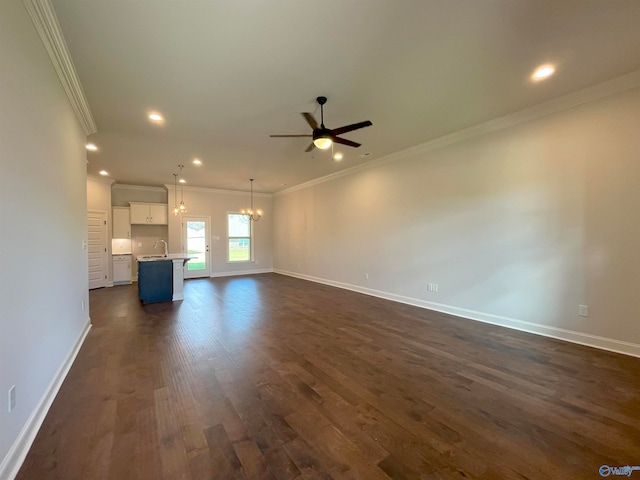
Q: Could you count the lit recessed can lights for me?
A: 7